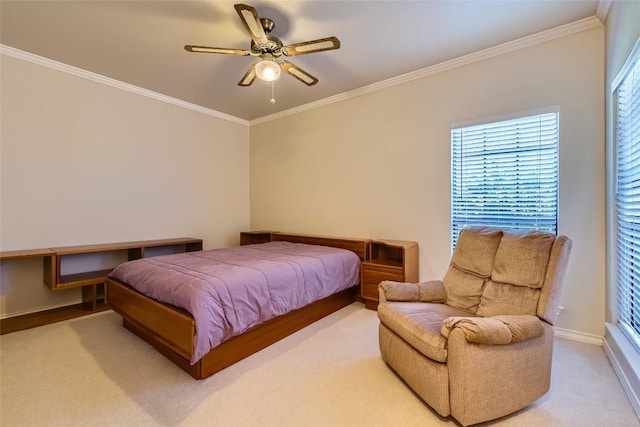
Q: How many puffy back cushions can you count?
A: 4